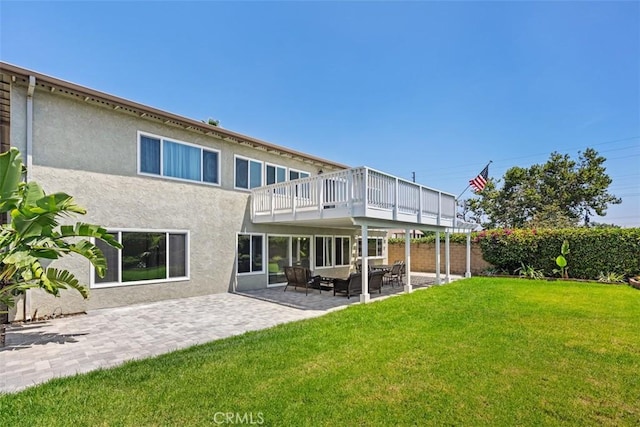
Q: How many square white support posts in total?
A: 5